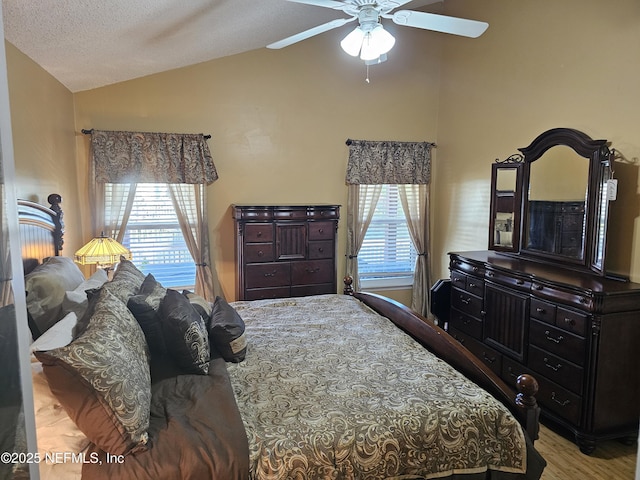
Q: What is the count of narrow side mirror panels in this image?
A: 2